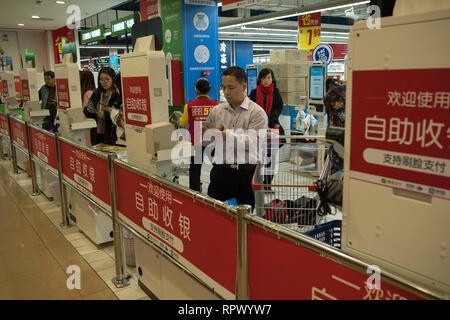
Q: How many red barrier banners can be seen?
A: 6